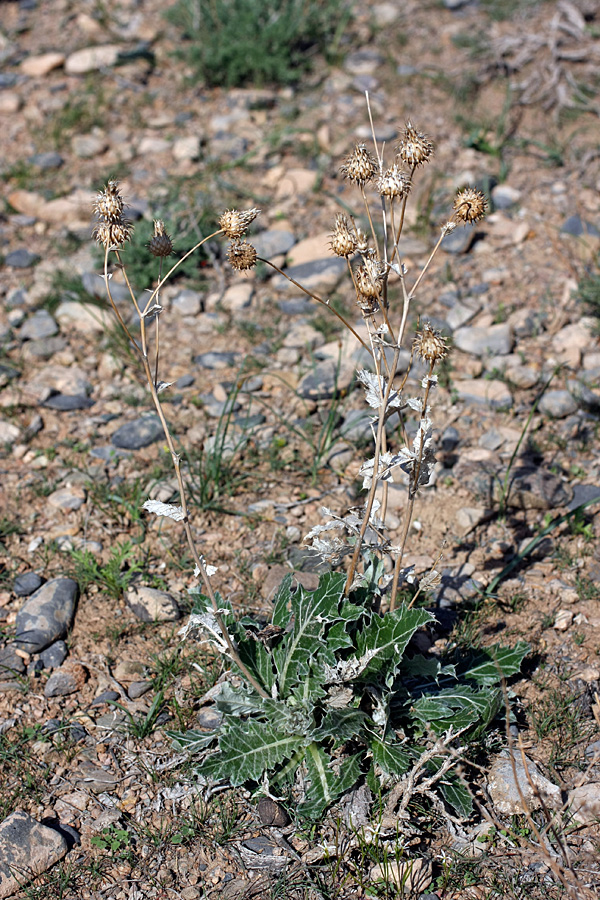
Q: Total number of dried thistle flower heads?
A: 12